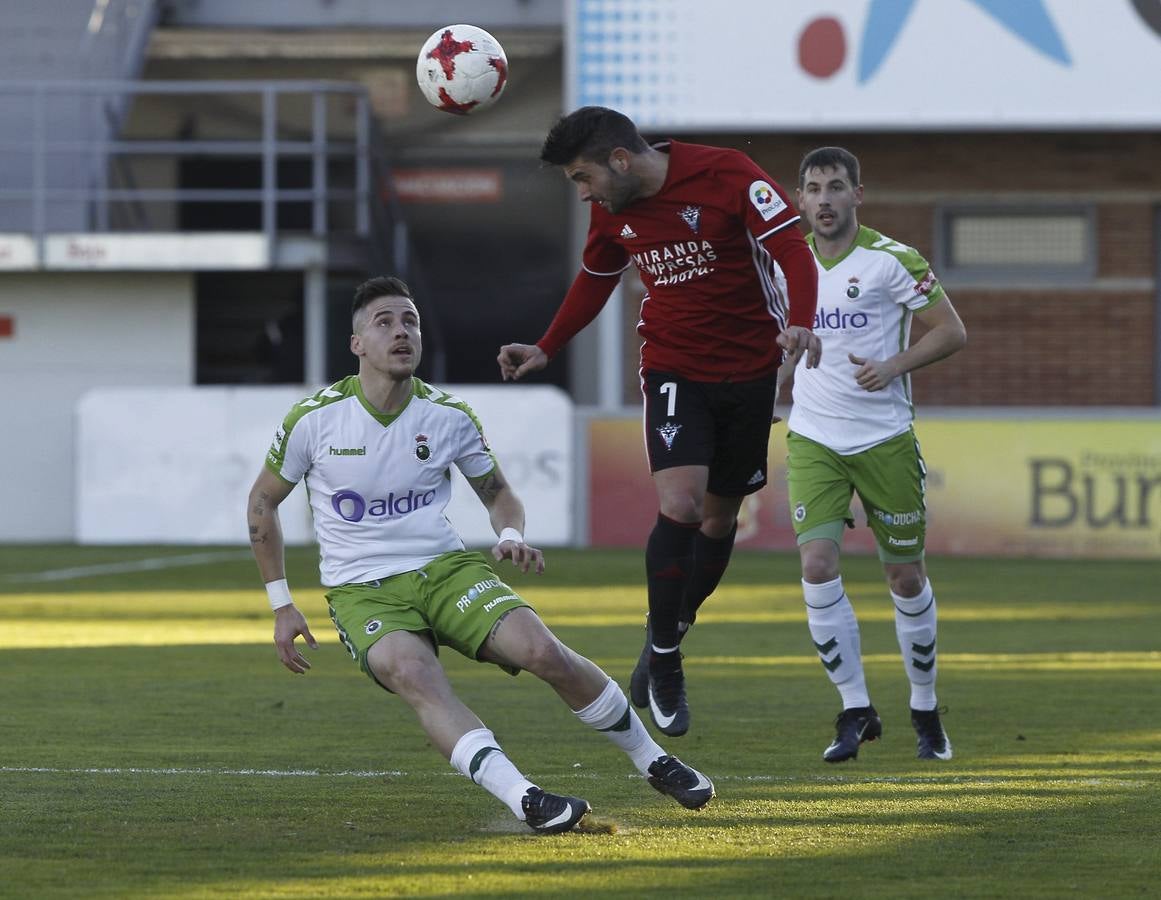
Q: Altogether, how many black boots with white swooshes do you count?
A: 5